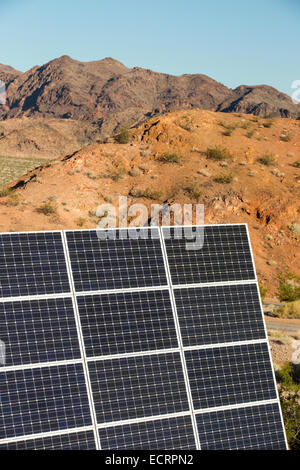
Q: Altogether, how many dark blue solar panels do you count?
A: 12